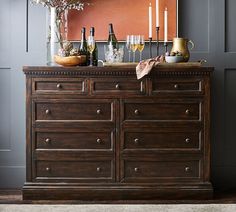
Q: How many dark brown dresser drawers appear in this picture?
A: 9